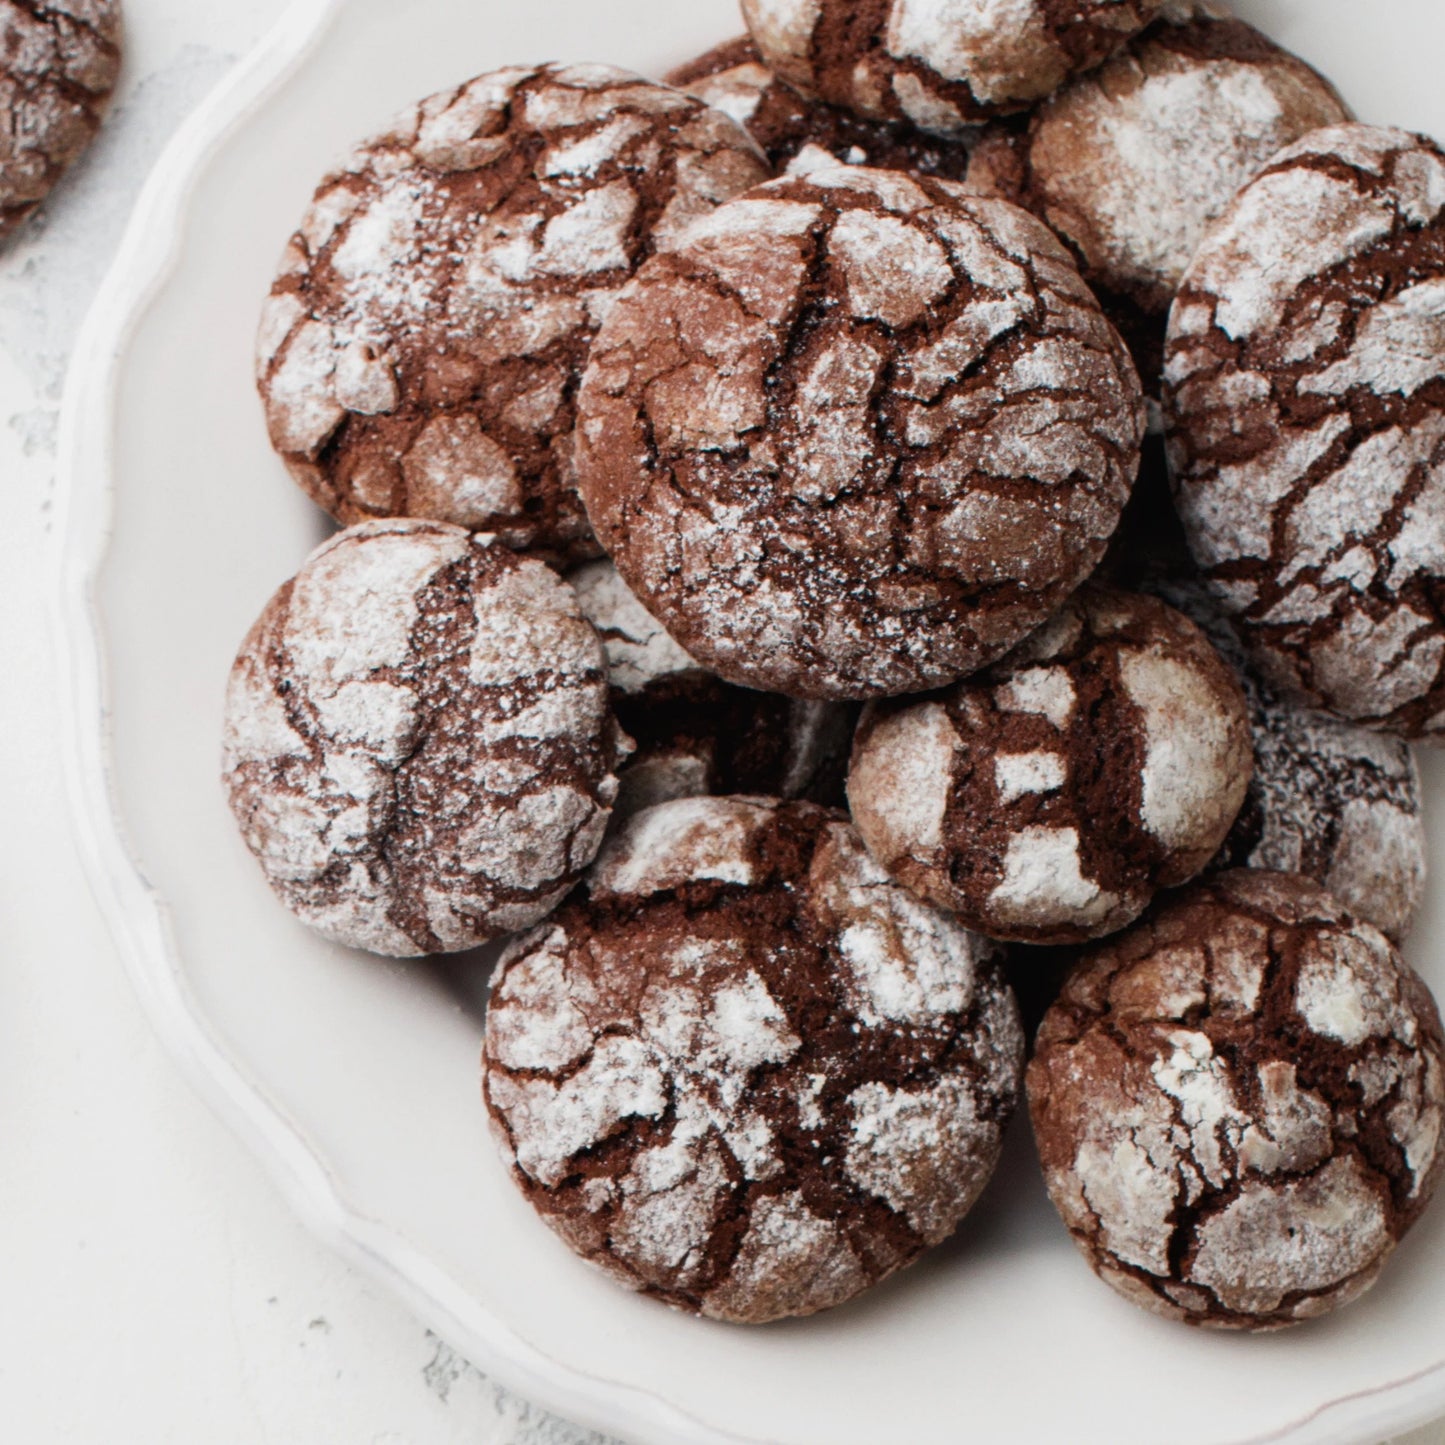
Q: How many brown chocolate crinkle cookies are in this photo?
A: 13